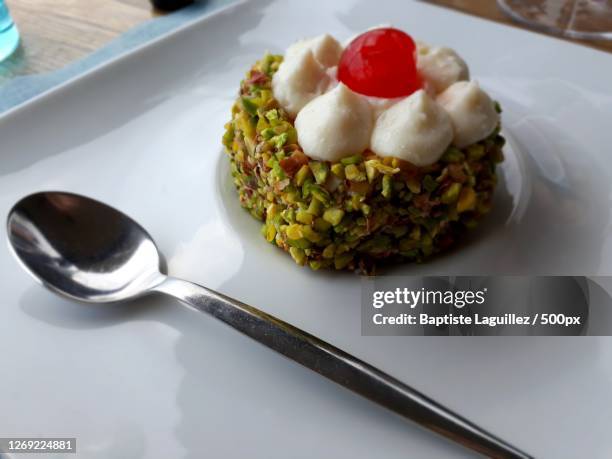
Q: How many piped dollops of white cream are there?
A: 7